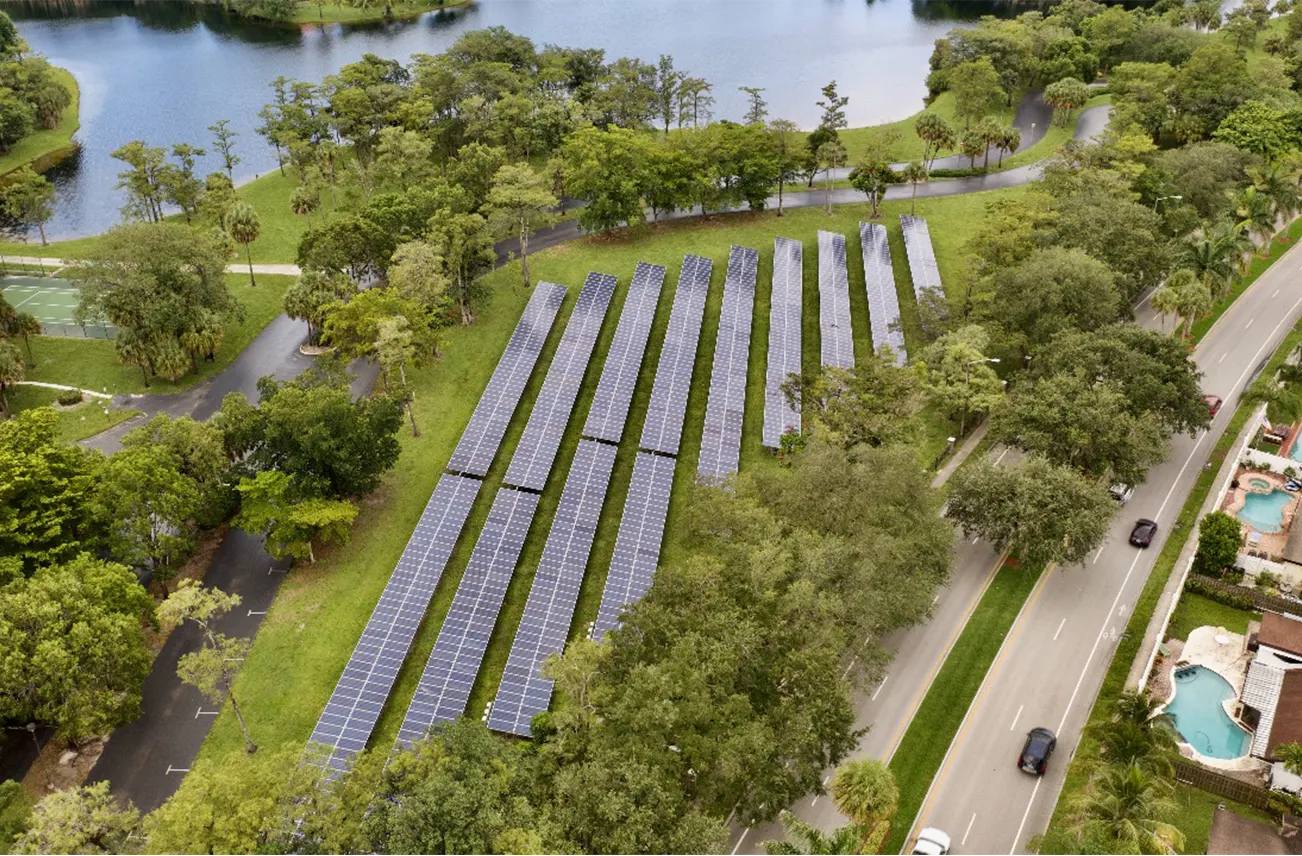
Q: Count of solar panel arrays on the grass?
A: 13